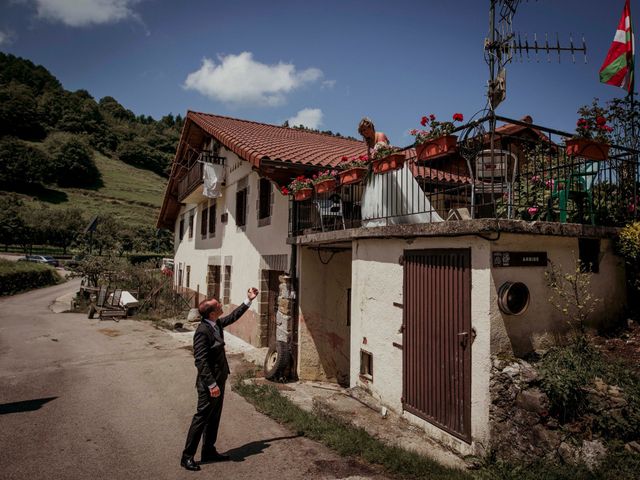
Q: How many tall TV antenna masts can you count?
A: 1